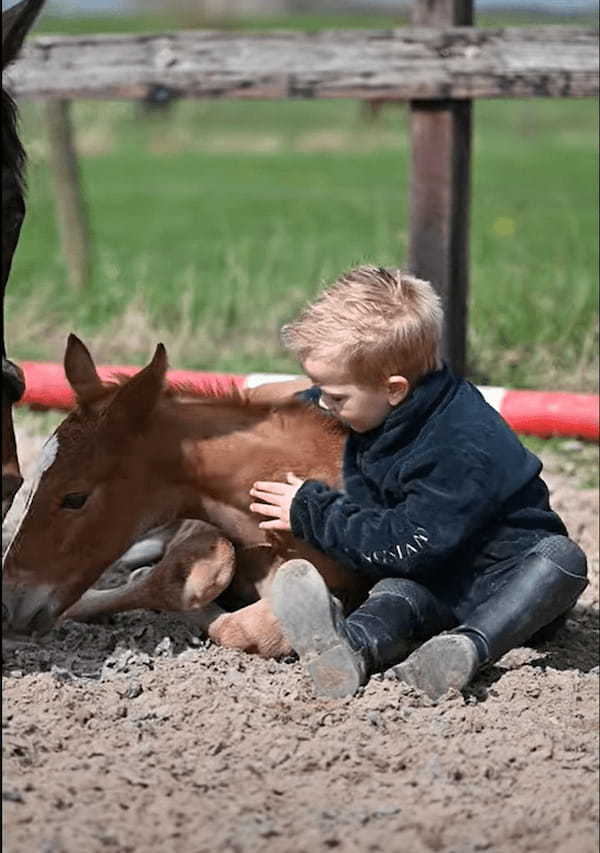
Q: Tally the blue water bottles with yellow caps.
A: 0